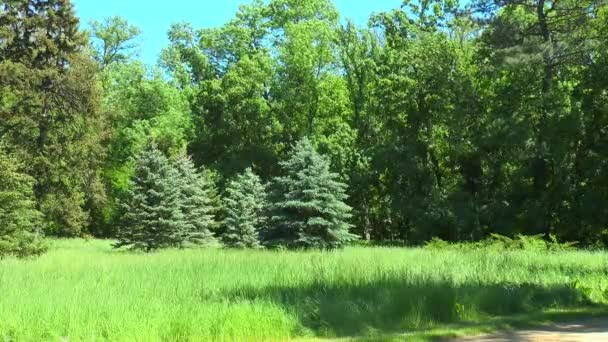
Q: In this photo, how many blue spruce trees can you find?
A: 4